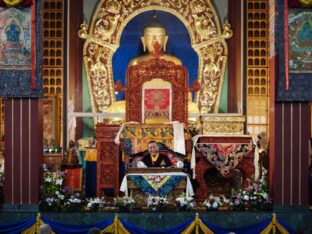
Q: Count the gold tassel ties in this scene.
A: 4